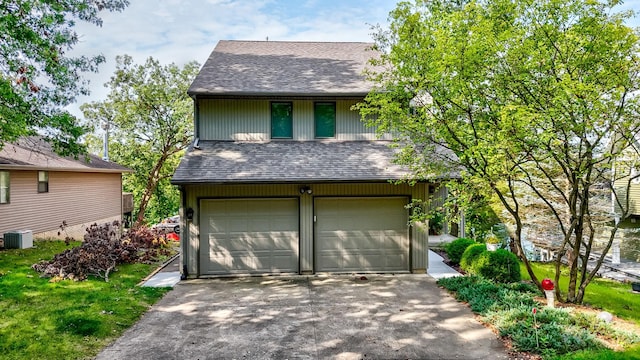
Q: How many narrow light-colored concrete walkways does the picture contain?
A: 2